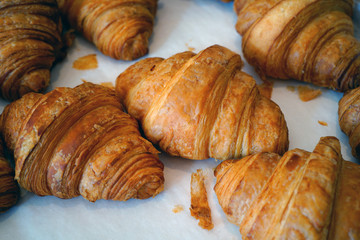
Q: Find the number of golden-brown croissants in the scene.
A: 8